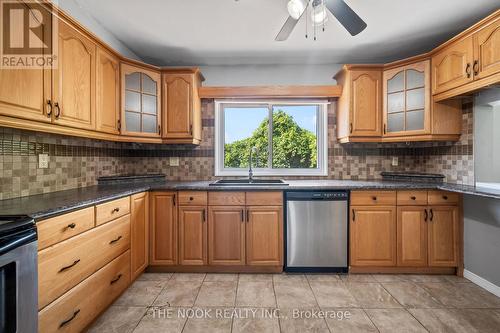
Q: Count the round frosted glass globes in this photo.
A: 2